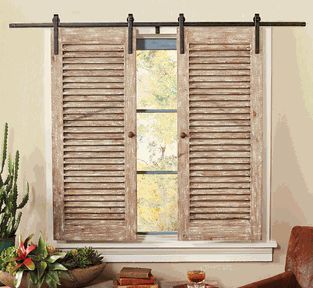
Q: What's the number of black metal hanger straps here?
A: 4